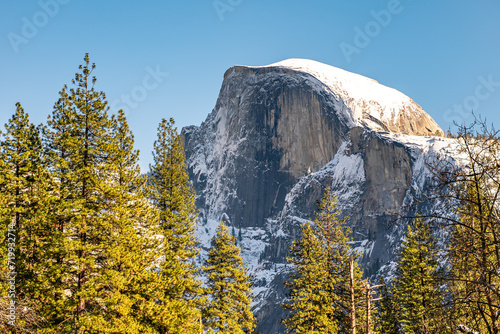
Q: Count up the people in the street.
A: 0